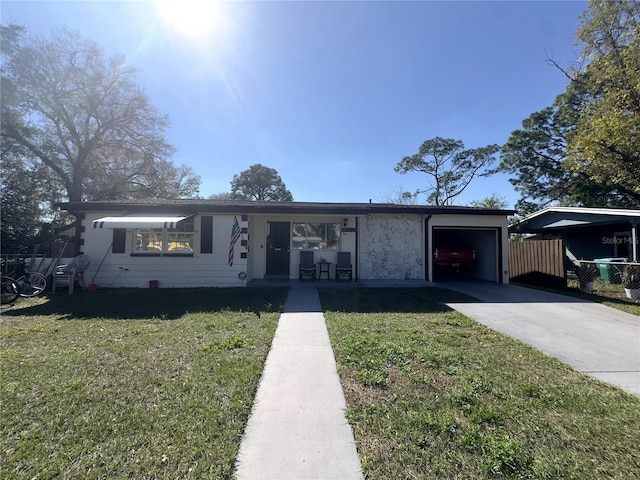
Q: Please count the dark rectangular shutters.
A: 2